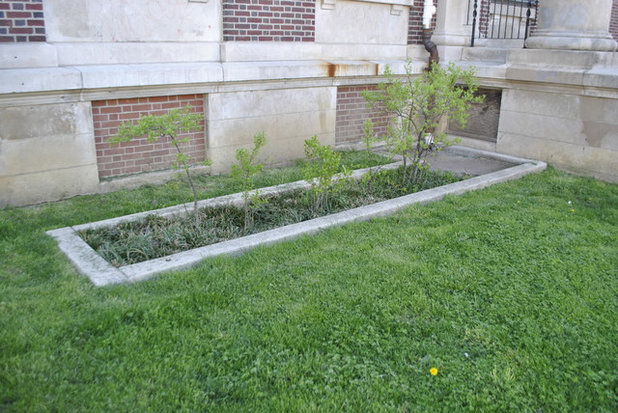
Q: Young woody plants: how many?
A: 5